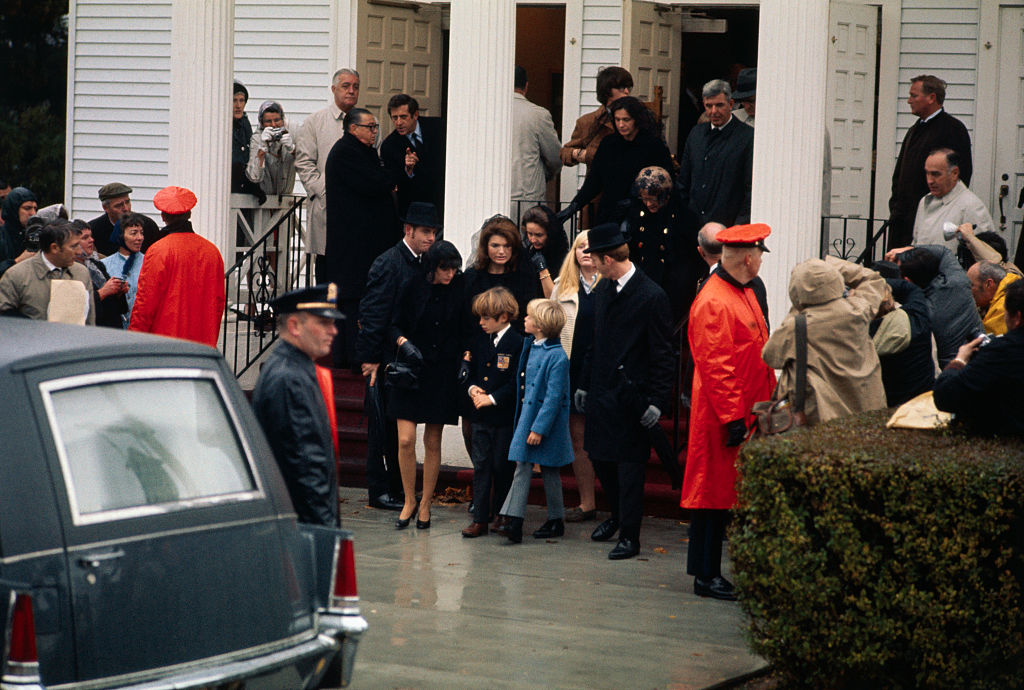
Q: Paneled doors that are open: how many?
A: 3